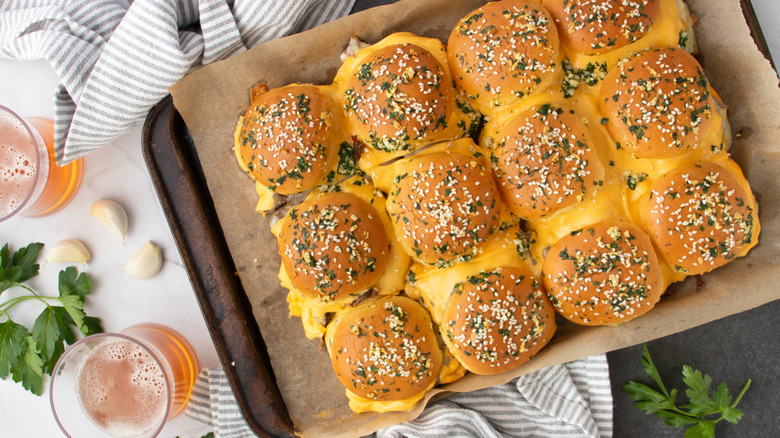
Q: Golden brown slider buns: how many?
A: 12